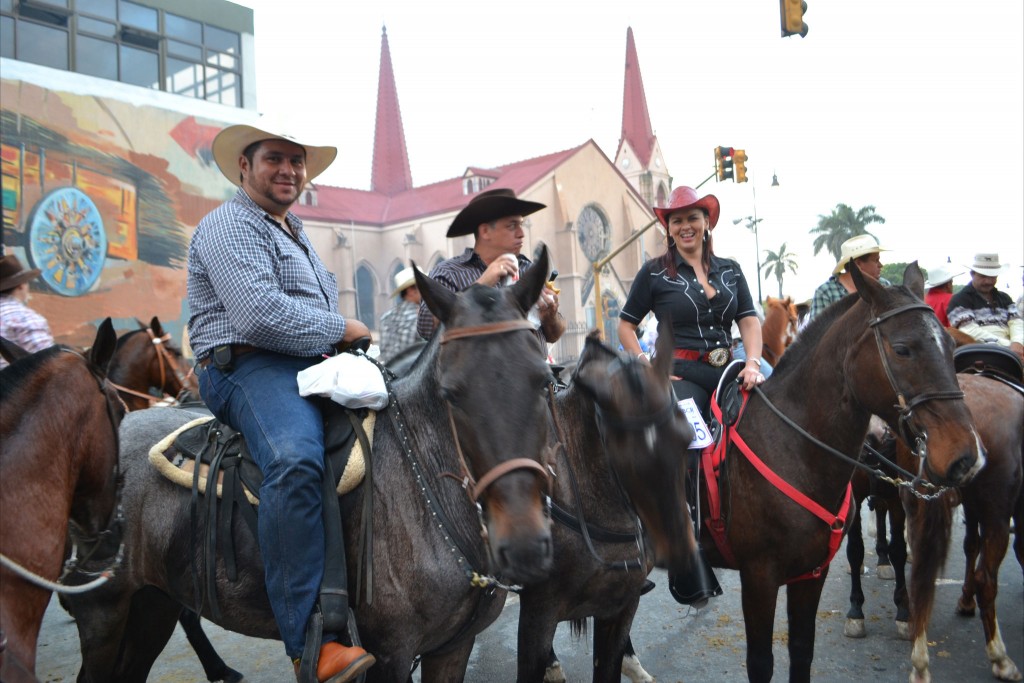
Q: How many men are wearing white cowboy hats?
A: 5